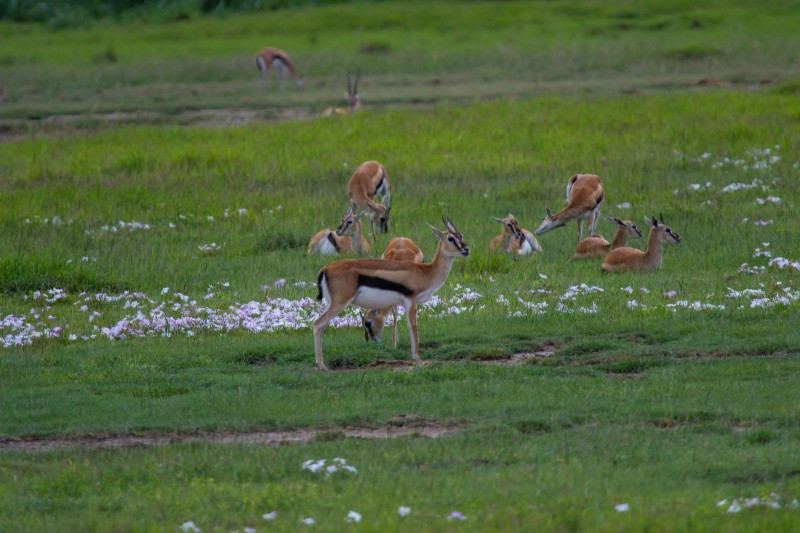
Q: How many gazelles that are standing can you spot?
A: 5